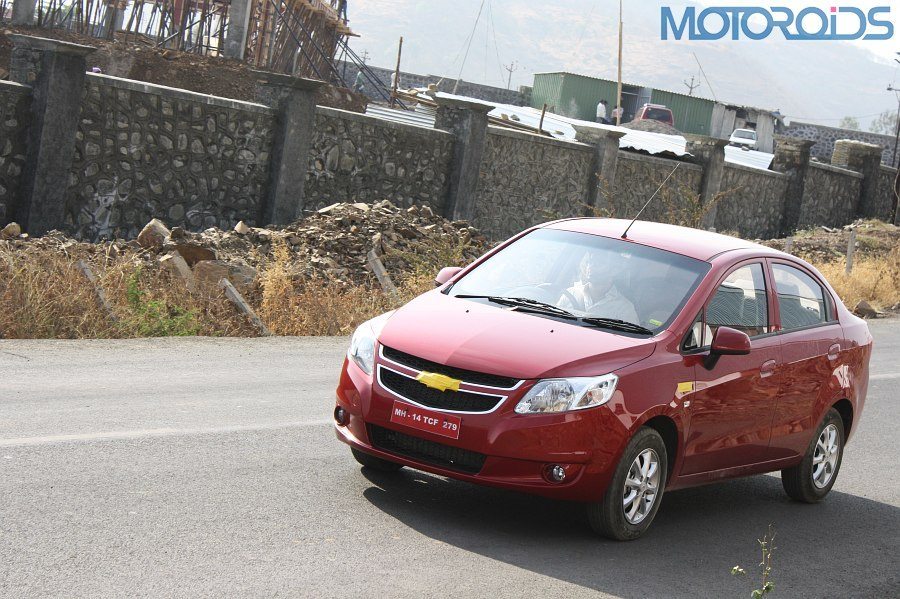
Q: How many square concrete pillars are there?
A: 7